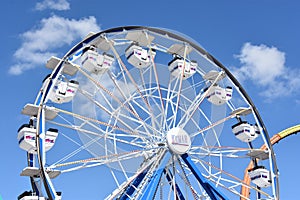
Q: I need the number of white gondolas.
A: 9